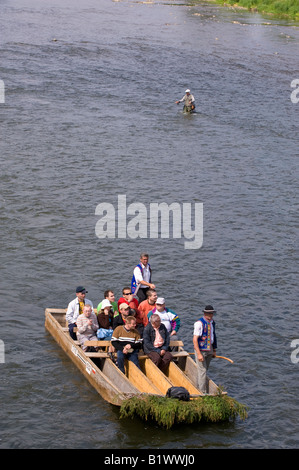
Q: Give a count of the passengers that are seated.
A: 10